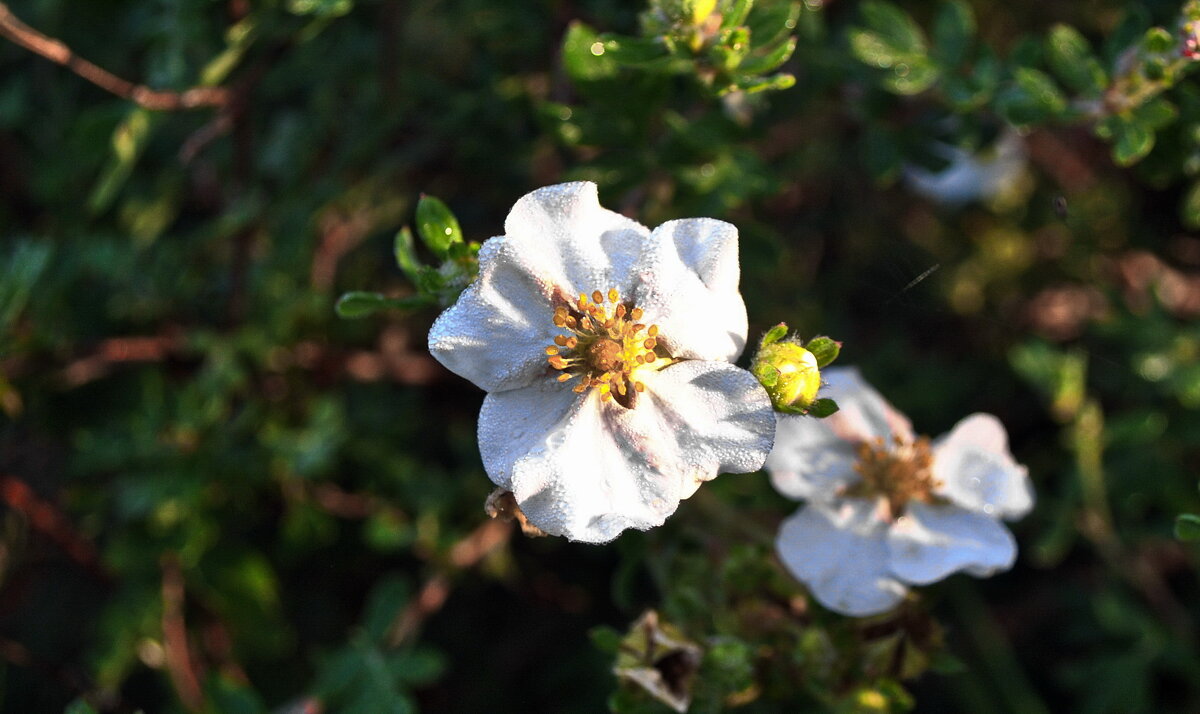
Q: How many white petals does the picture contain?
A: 11